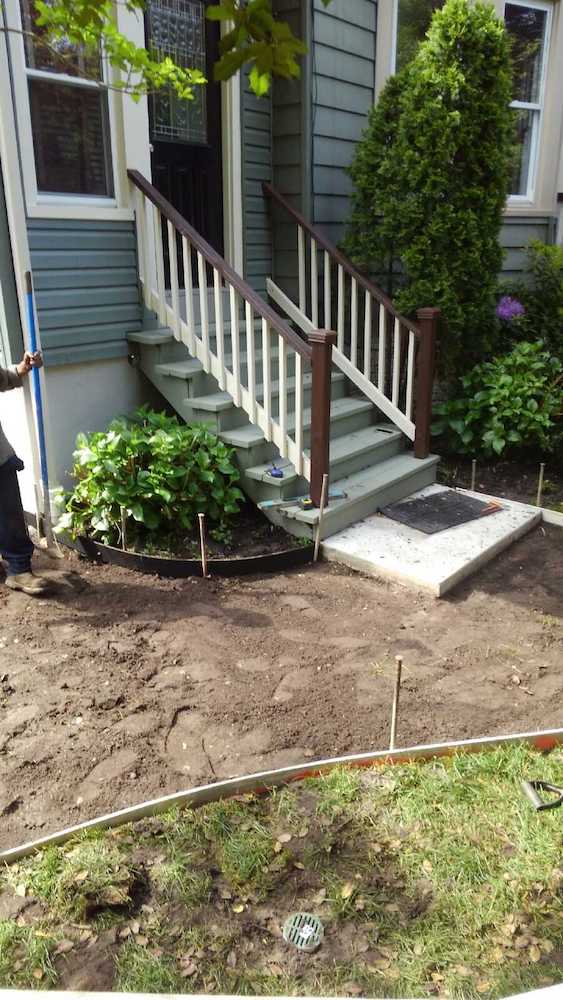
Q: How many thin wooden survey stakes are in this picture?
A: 6